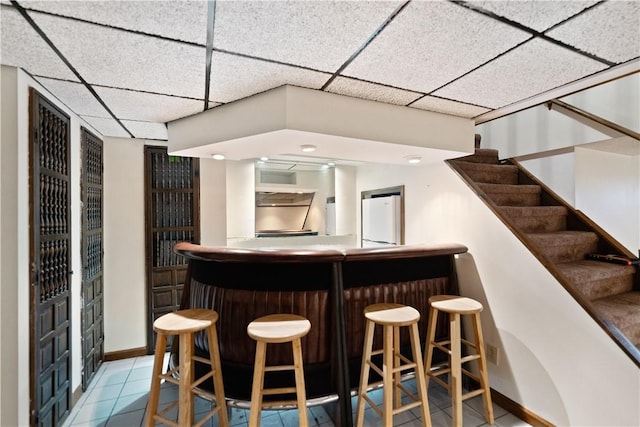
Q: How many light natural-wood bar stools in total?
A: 4